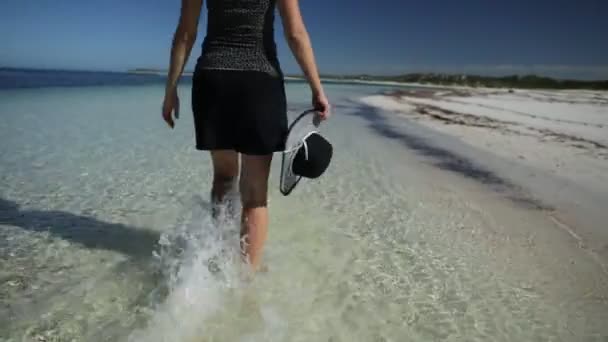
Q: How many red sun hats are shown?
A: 0